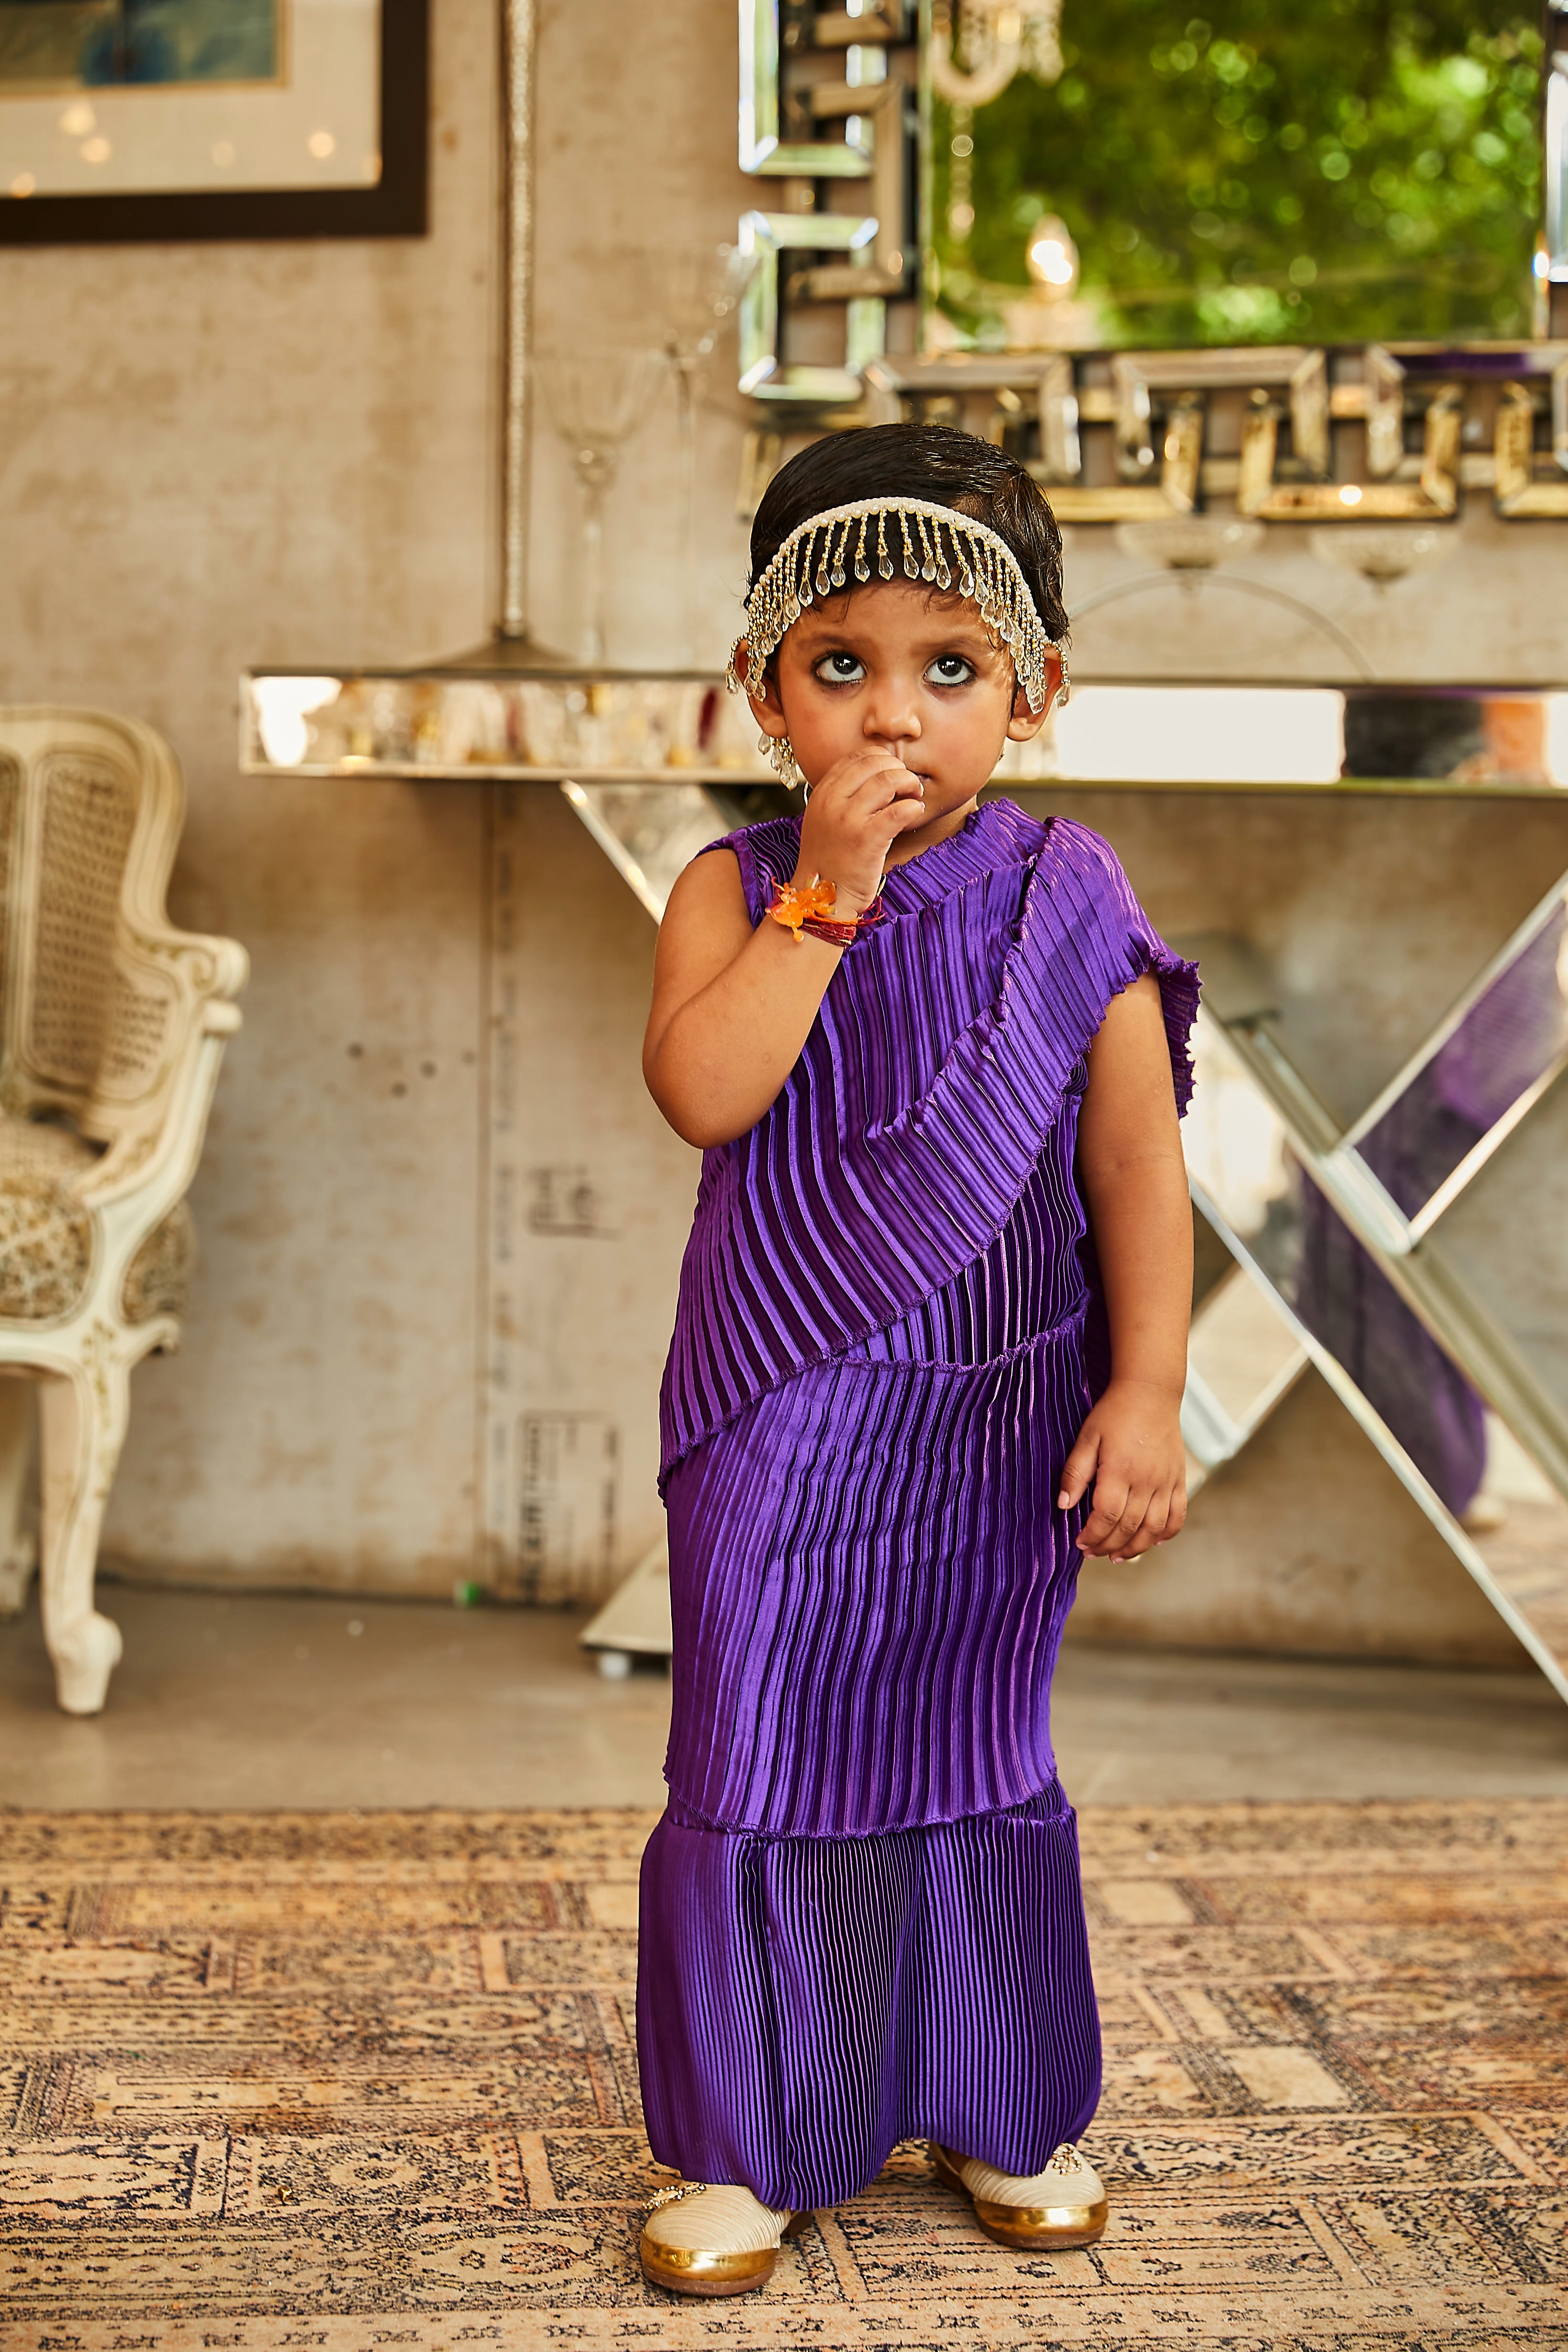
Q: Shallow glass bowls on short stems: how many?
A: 2